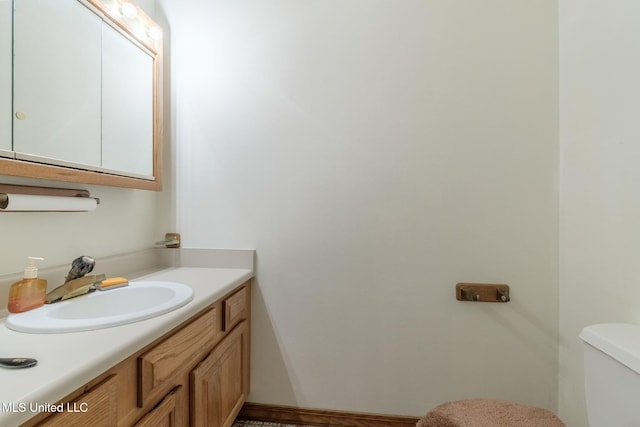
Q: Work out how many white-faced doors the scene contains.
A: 3